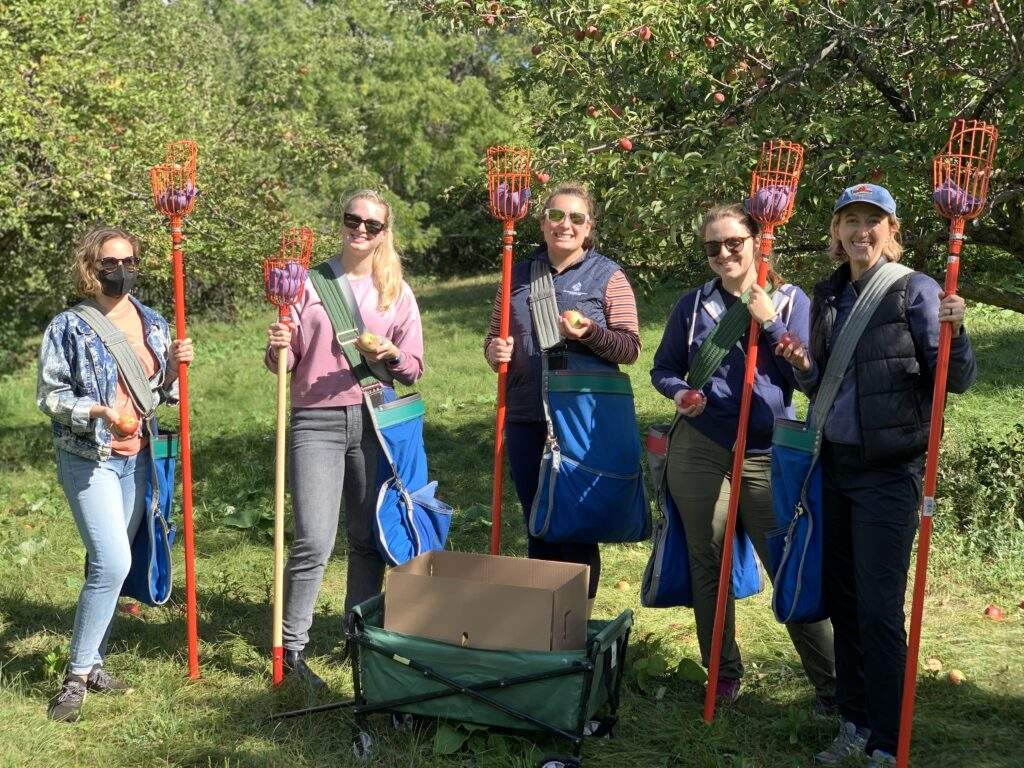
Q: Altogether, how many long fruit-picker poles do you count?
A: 5